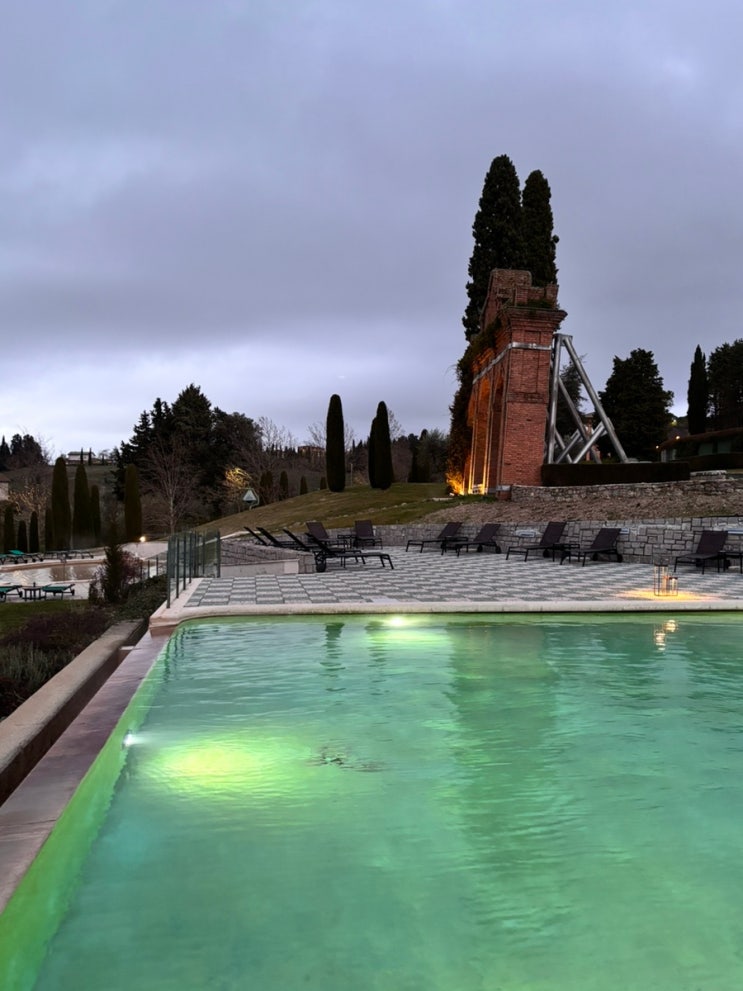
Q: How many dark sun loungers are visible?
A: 11